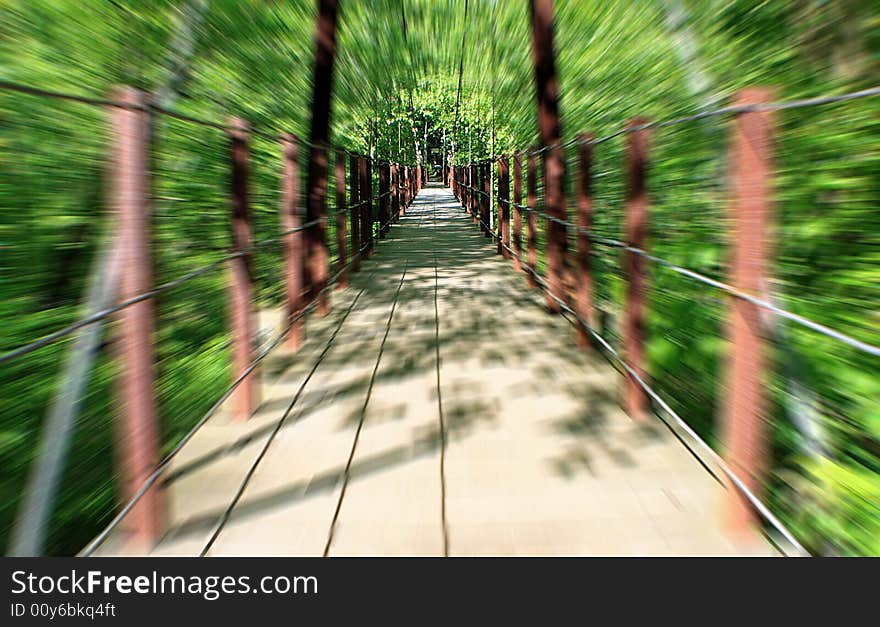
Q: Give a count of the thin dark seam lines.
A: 3